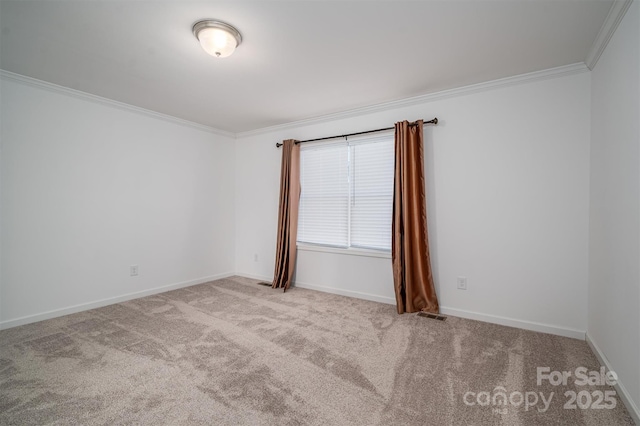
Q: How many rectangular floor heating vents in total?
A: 2